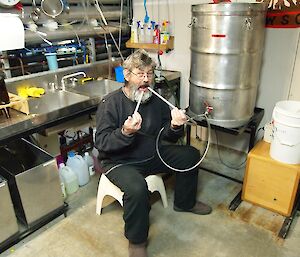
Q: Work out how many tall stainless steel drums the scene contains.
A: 1